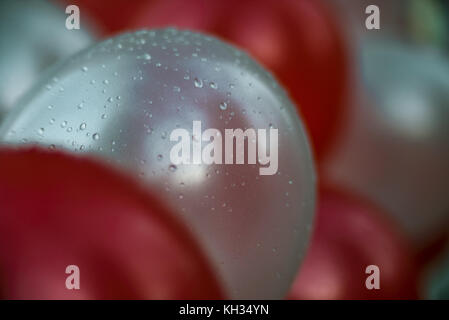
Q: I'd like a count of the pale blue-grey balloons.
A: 3